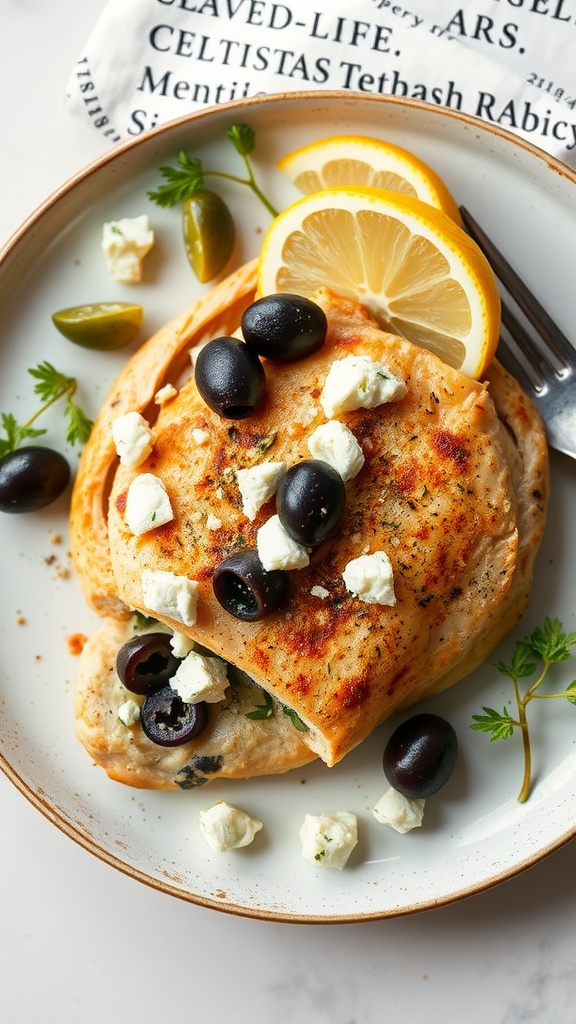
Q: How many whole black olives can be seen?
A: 5